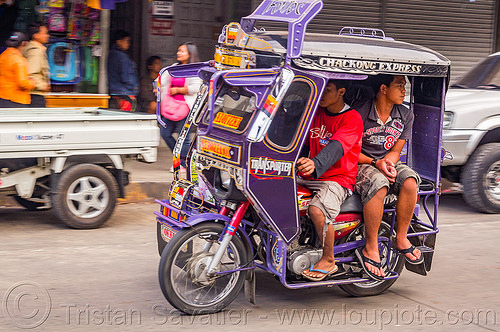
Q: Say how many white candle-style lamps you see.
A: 0